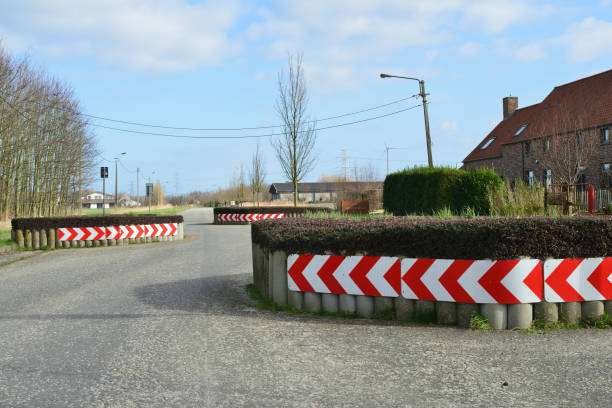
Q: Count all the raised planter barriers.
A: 3